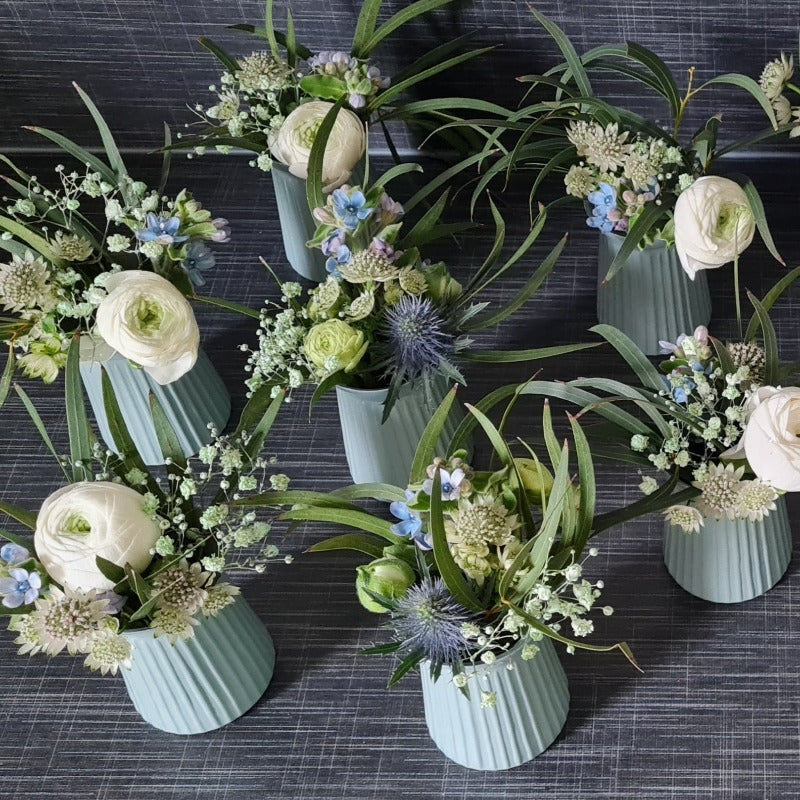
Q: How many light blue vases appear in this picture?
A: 7